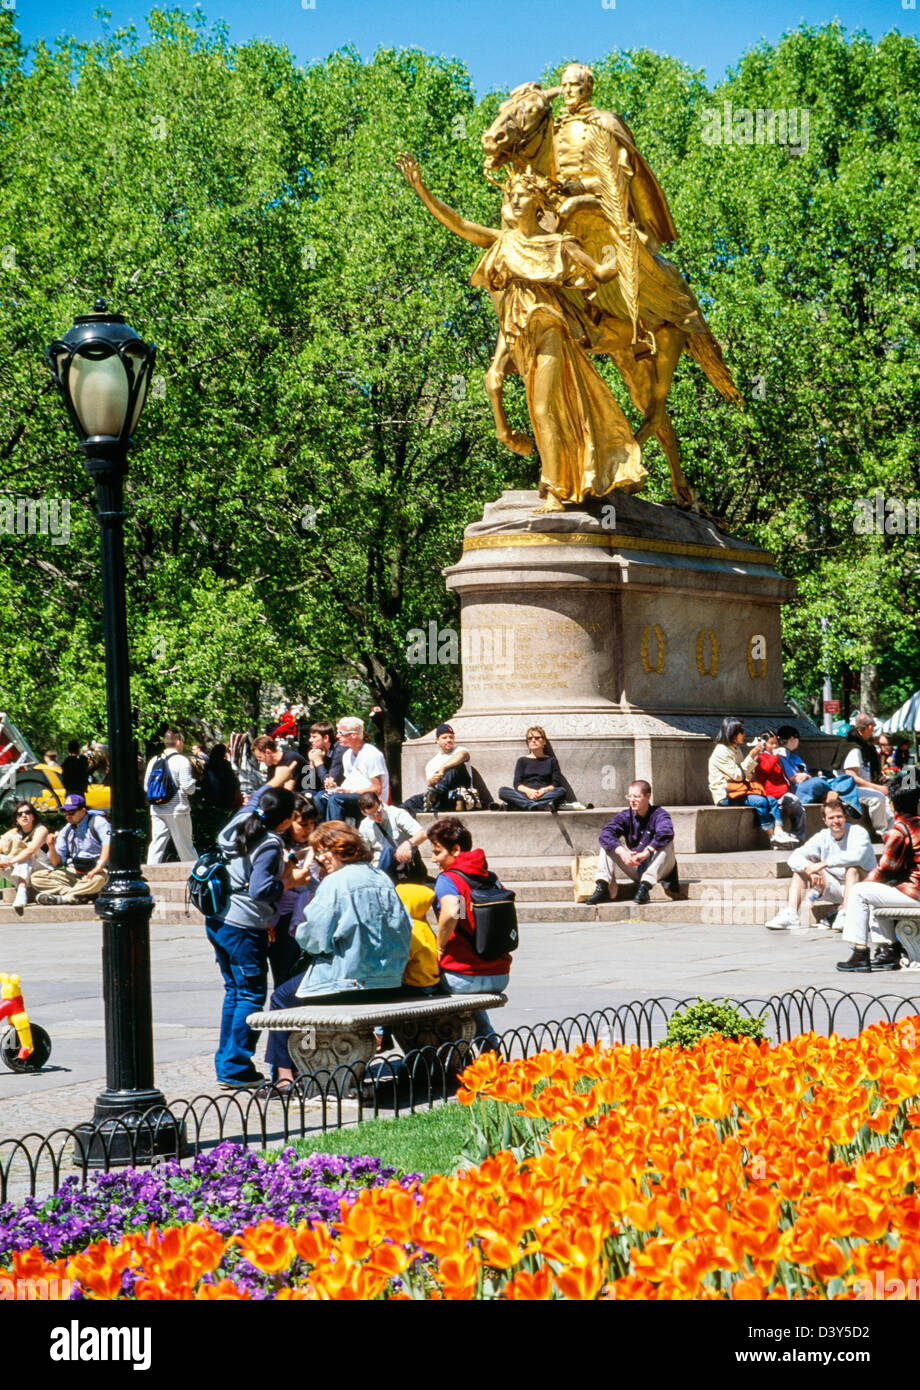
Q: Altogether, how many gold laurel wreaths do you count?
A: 3